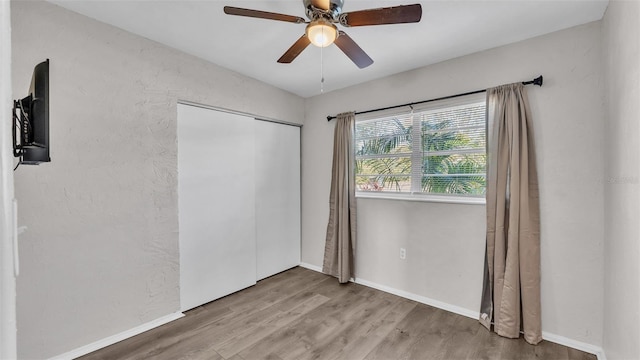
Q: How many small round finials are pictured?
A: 2